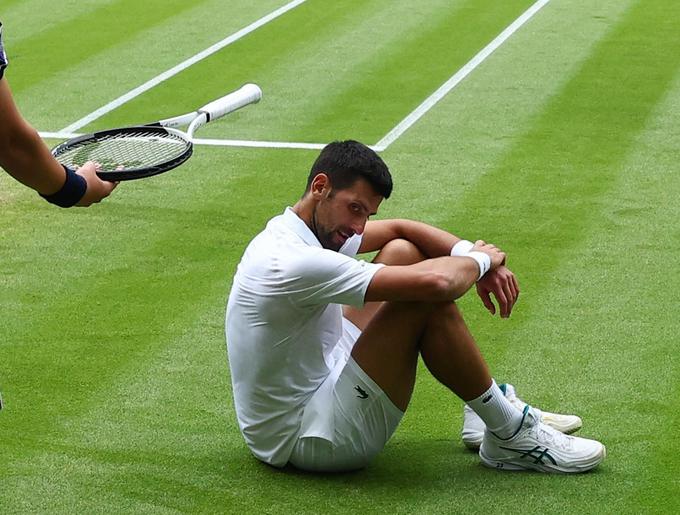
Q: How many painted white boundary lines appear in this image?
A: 3